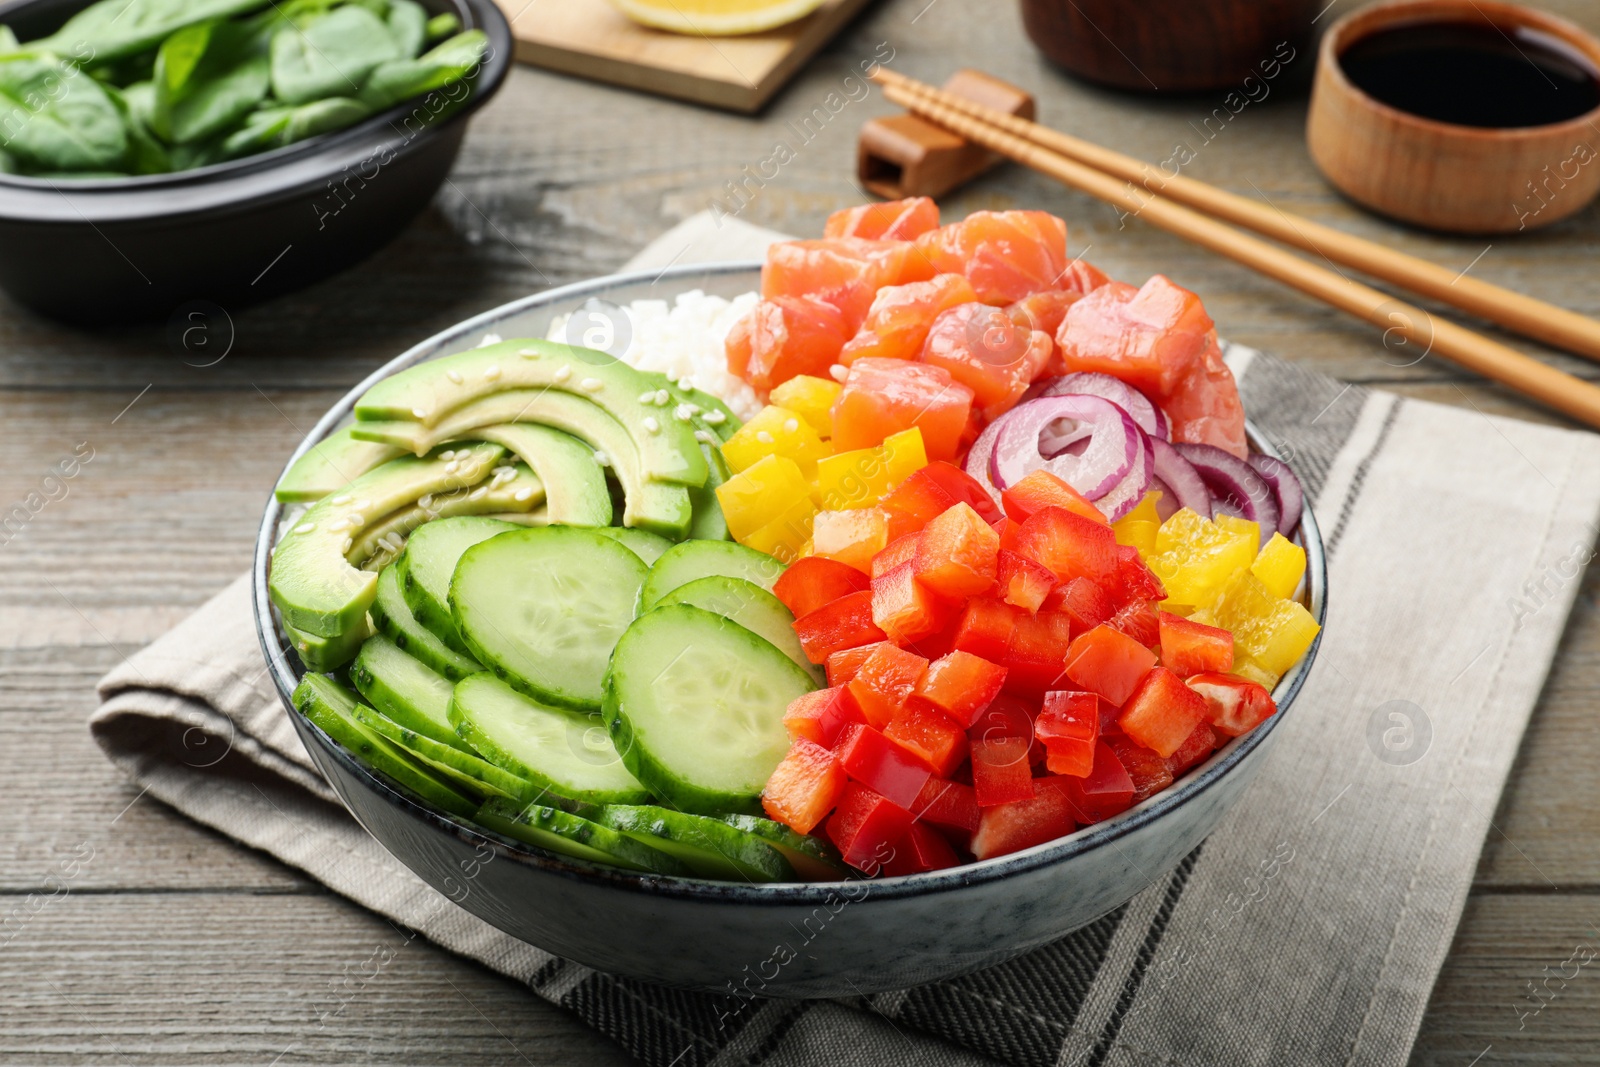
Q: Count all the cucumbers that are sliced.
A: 14